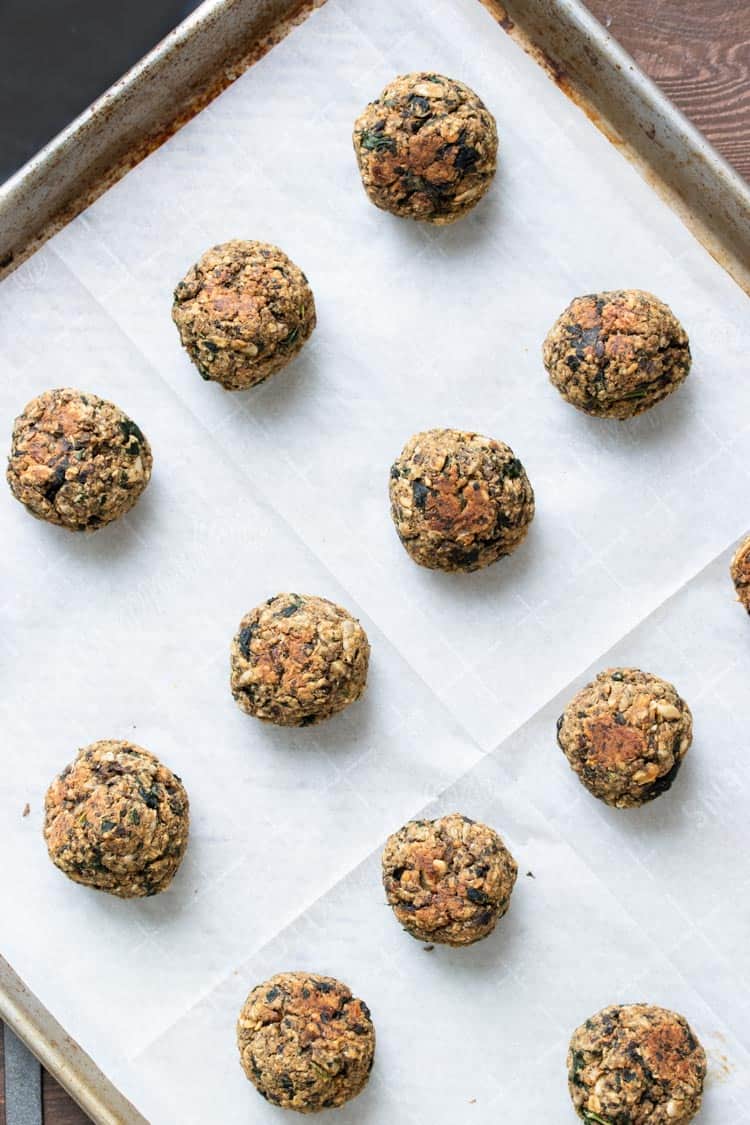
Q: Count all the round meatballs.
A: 12